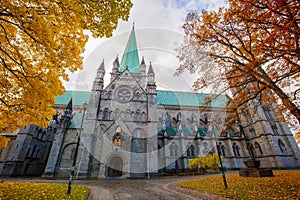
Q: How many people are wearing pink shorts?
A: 0